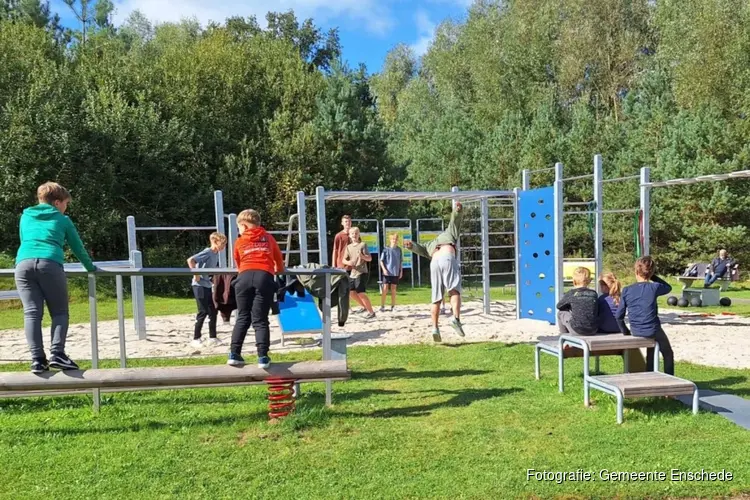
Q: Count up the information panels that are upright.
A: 3